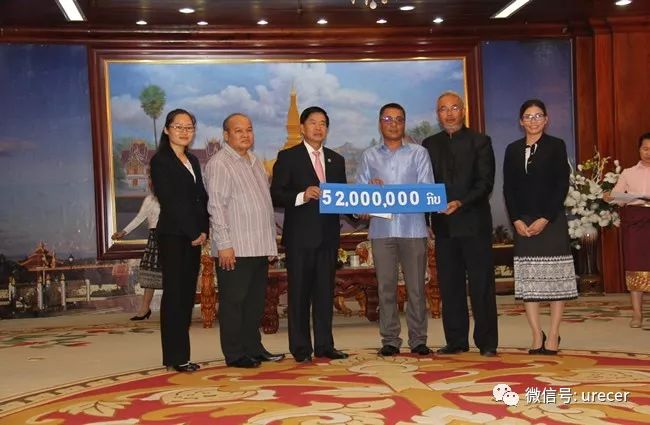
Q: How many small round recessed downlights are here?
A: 9